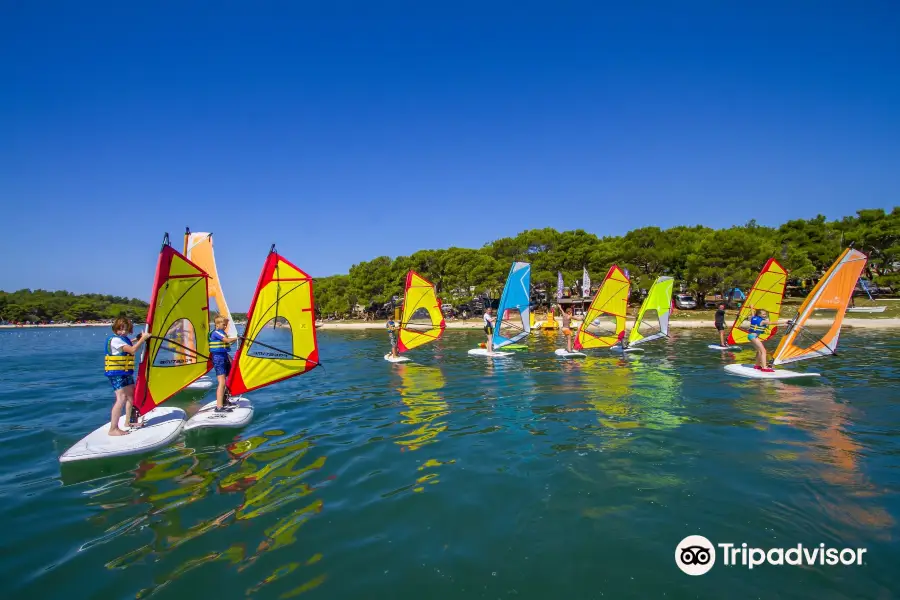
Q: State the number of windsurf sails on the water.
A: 9